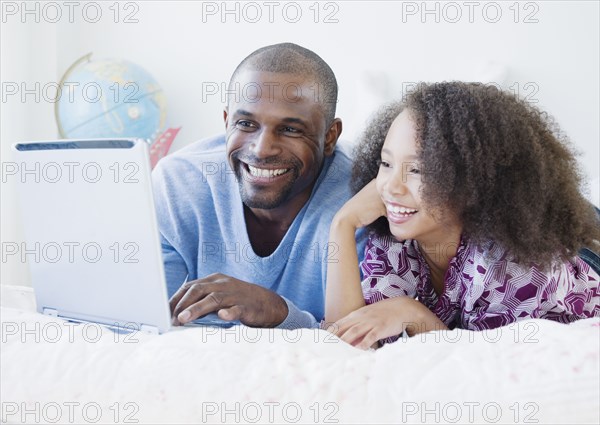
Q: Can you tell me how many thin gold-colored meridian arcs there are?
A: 1